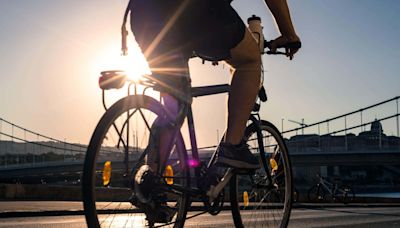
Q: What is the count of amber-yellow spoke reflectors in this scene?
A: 4